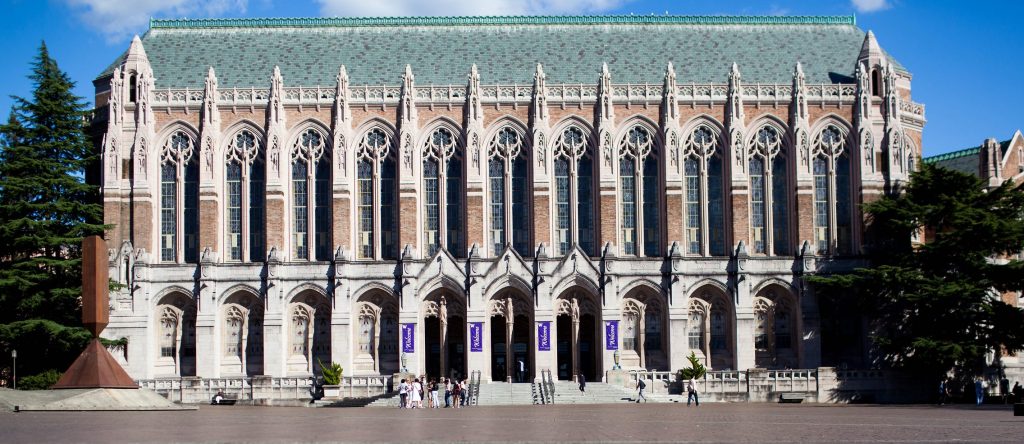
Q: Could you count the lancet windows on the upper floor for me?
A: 11